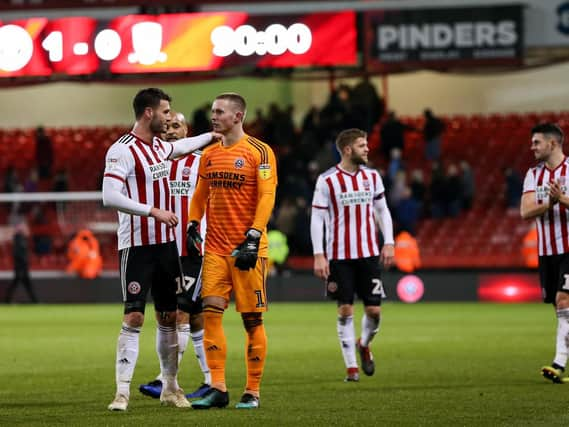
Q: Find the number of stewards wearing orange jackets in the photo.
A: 3